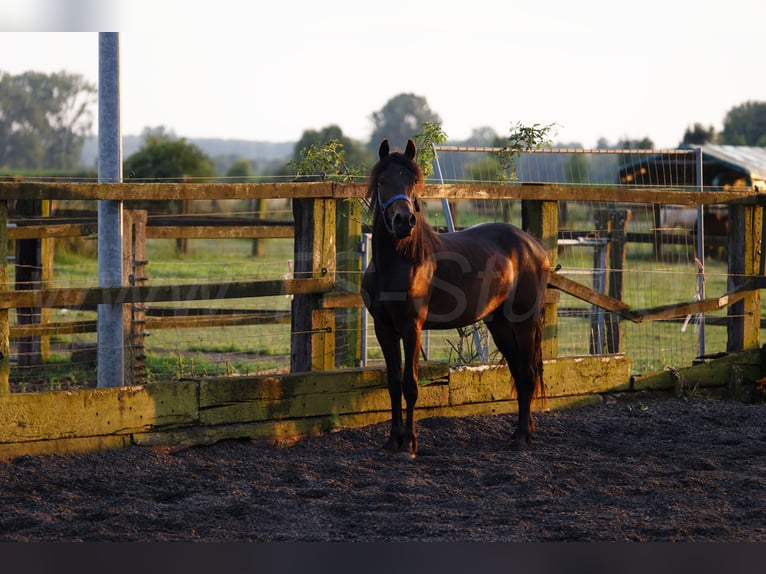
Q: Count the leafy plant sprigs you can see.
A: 3